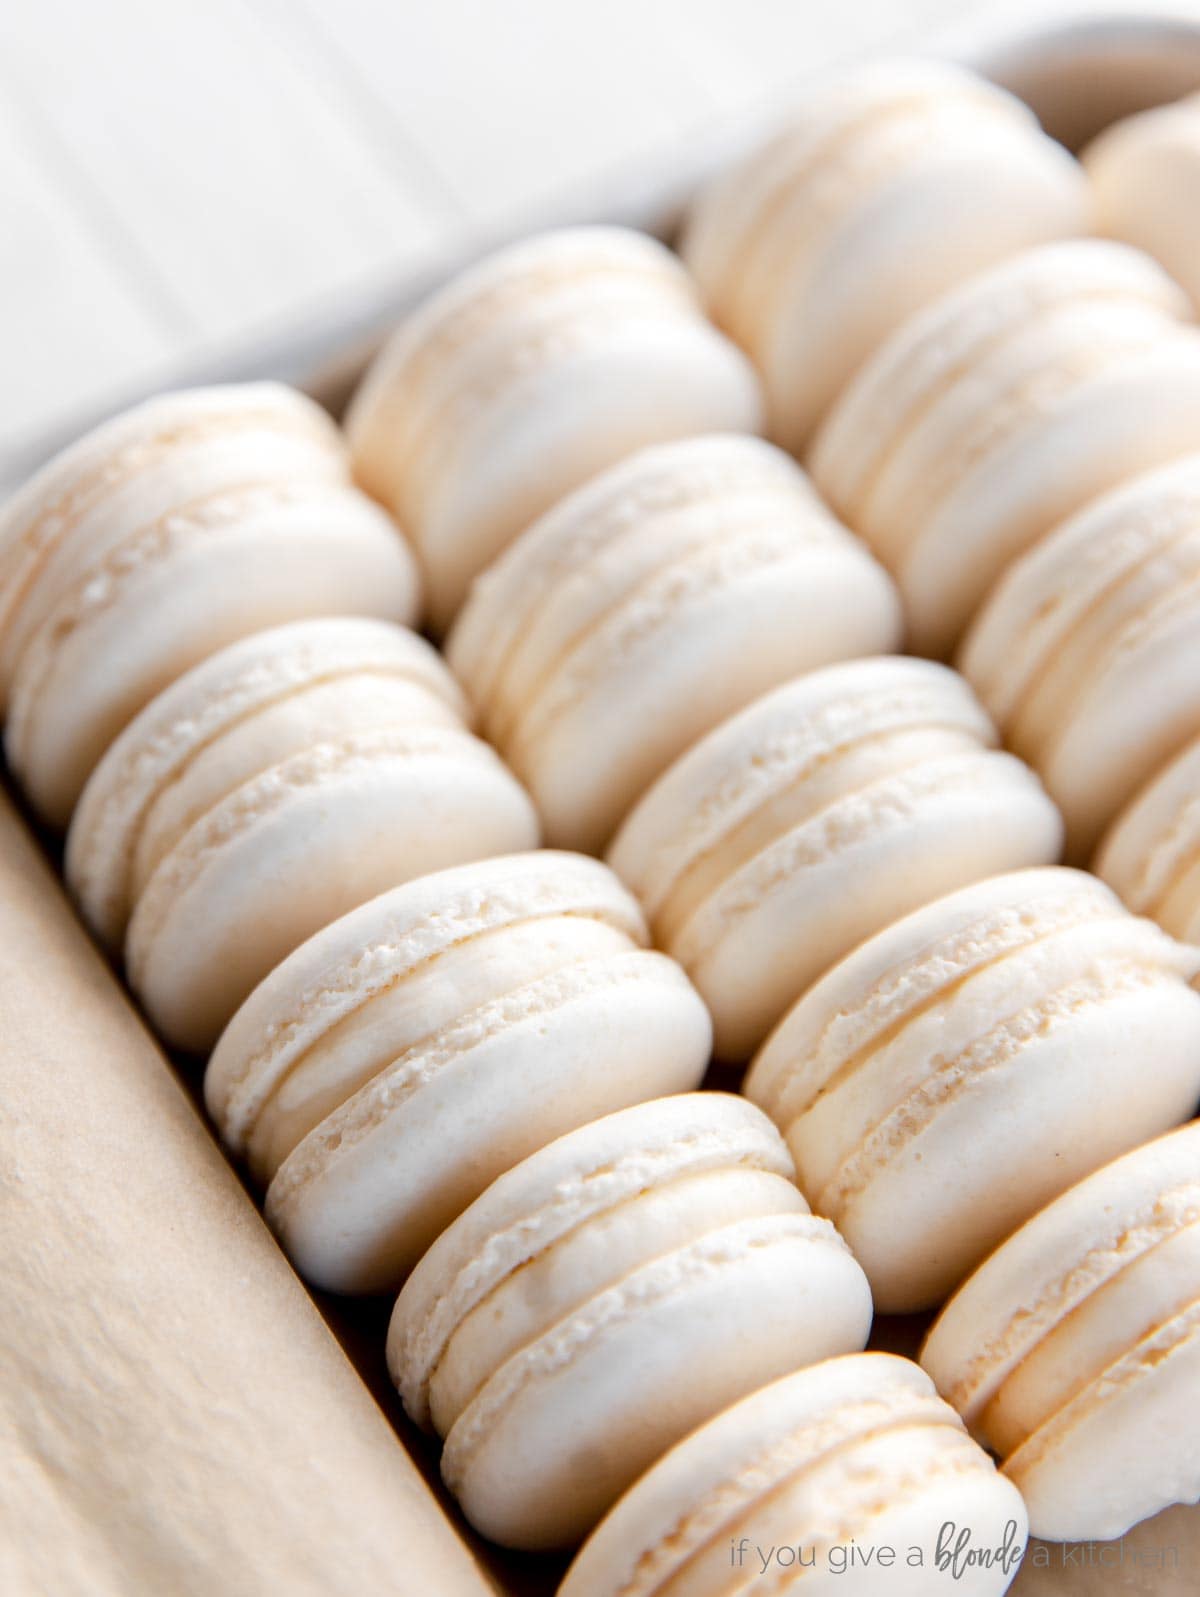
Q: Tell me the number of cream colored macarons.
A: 15